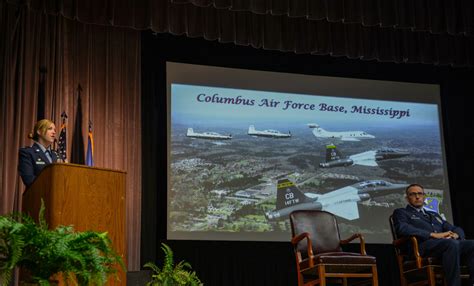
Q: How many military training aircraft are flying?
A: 5